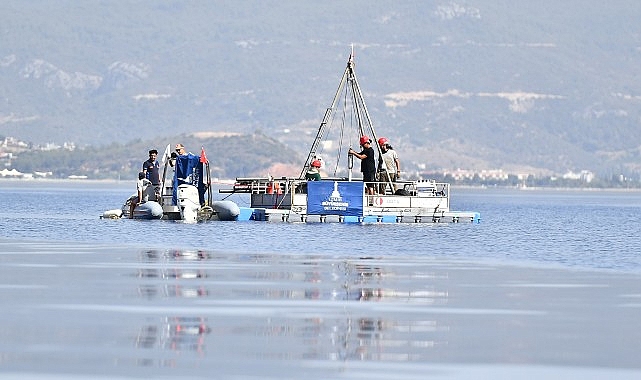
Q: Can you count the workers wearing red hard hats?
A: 3